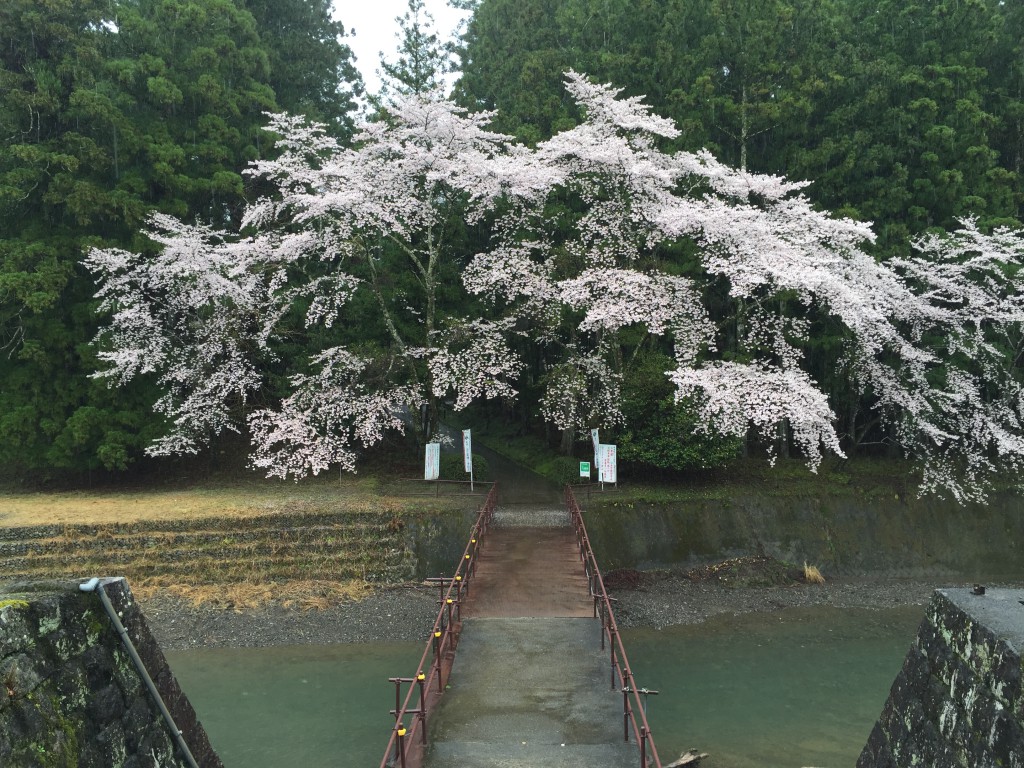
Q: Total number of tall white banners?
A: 2